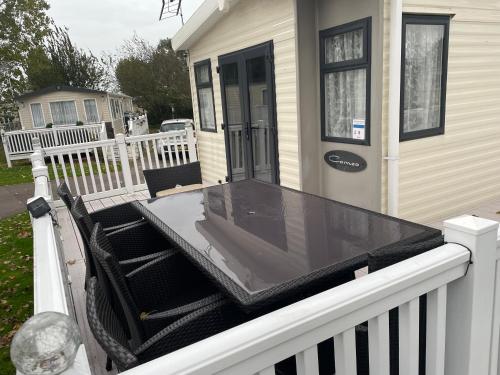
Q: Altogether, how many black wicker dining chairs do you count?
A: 6